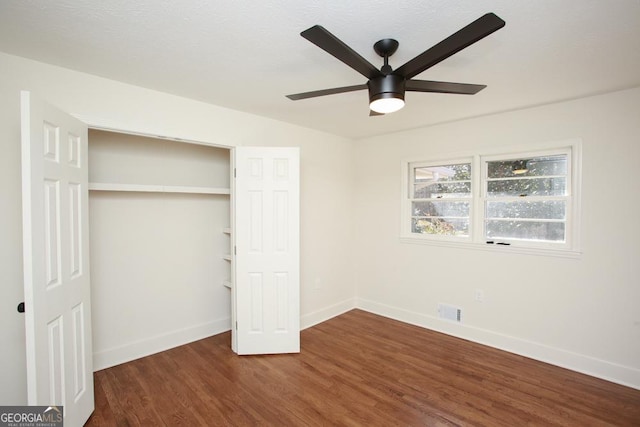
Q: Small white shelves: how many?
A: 3